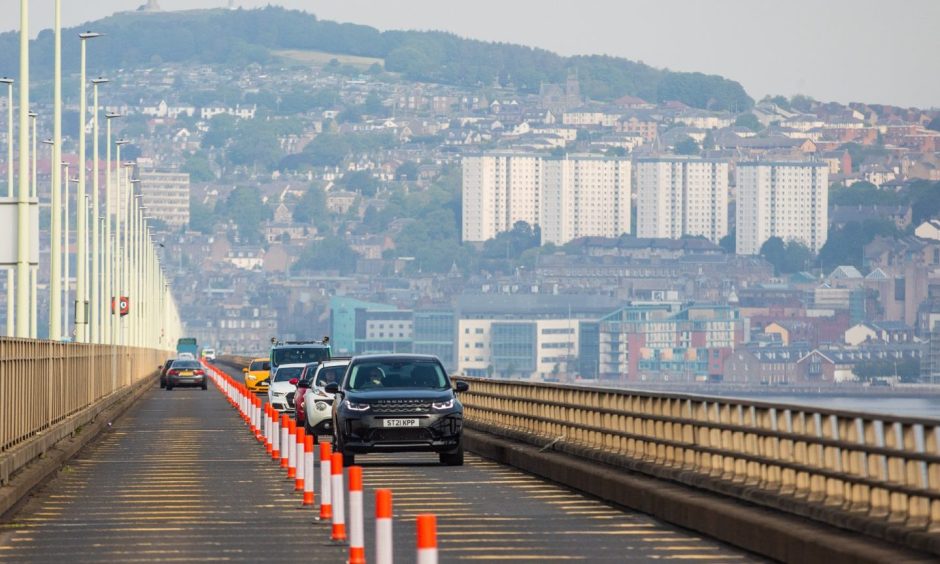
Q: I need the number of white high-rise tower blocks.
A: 4